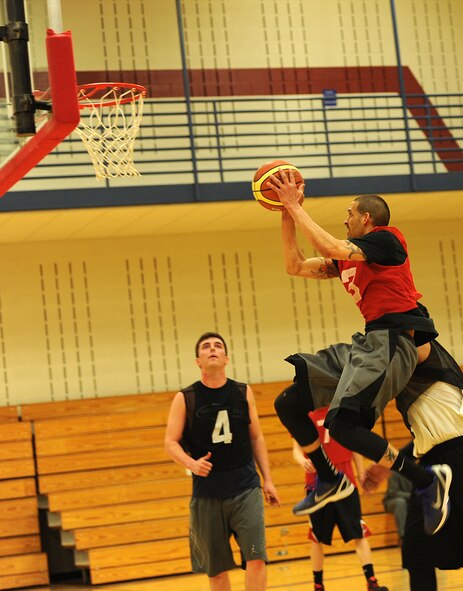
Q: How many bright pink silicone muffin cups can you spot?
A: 0